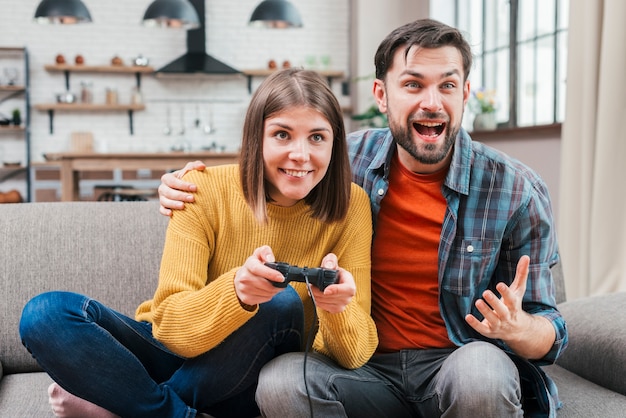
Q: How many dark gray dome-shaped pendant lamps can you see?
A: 3